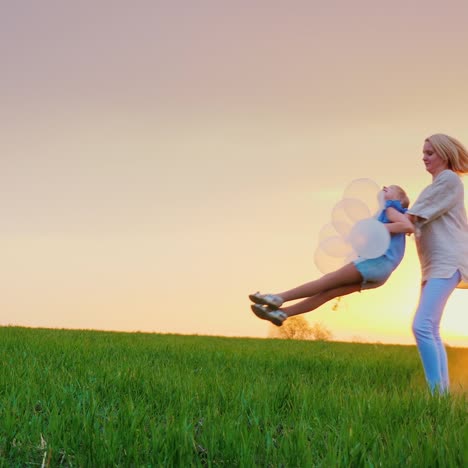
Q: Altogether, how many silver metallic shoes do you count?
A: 2